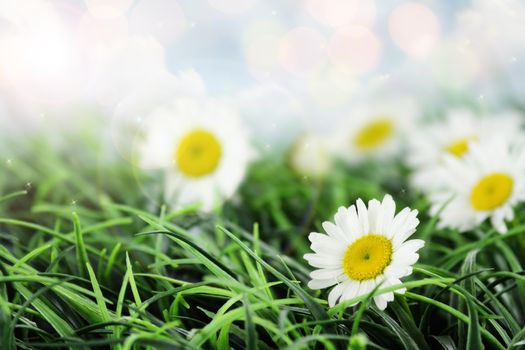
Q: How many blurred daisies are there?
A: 4